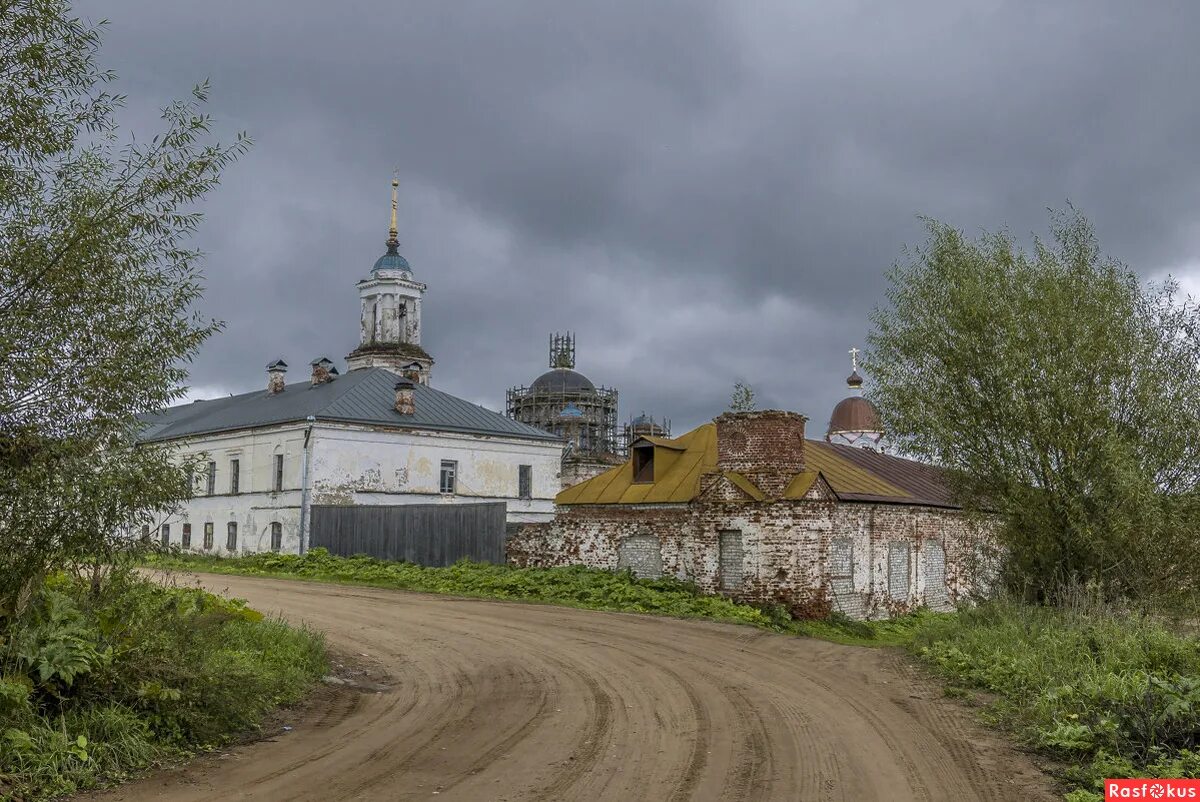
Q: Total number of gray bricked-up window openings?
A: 5